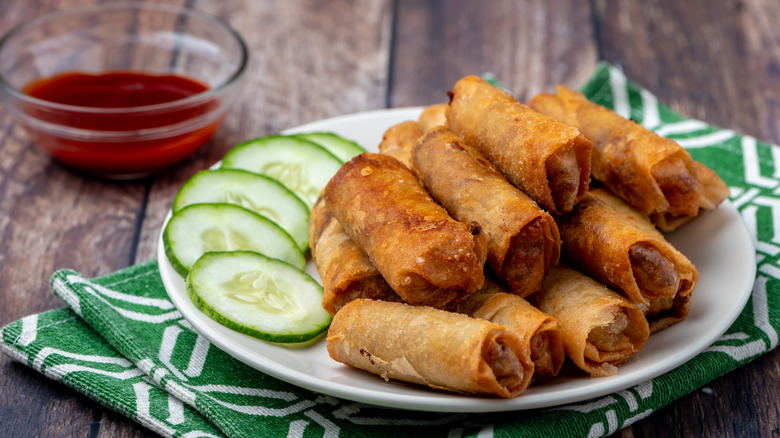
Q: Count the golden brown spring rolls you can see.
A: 11